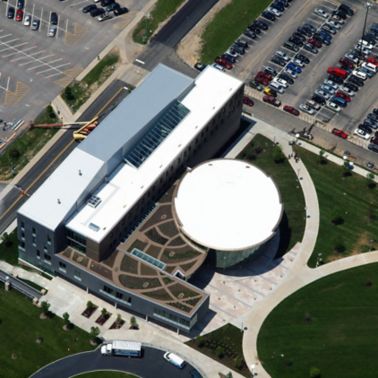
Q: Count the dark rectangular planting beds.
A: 4